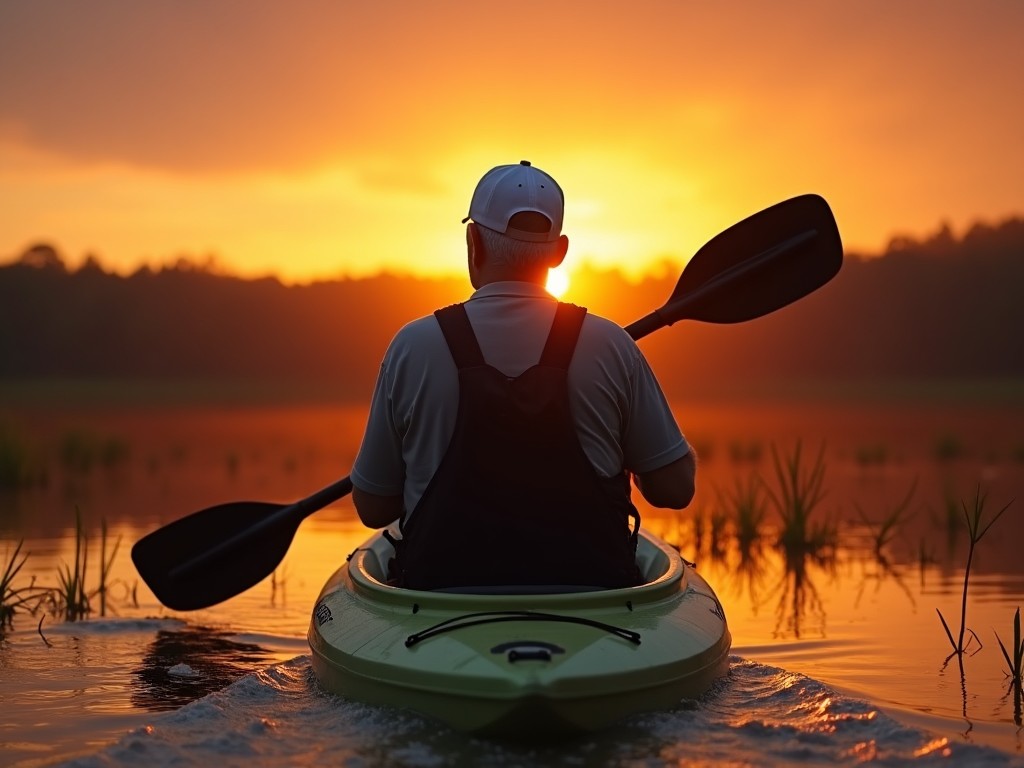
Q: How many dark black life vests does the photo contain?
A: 1